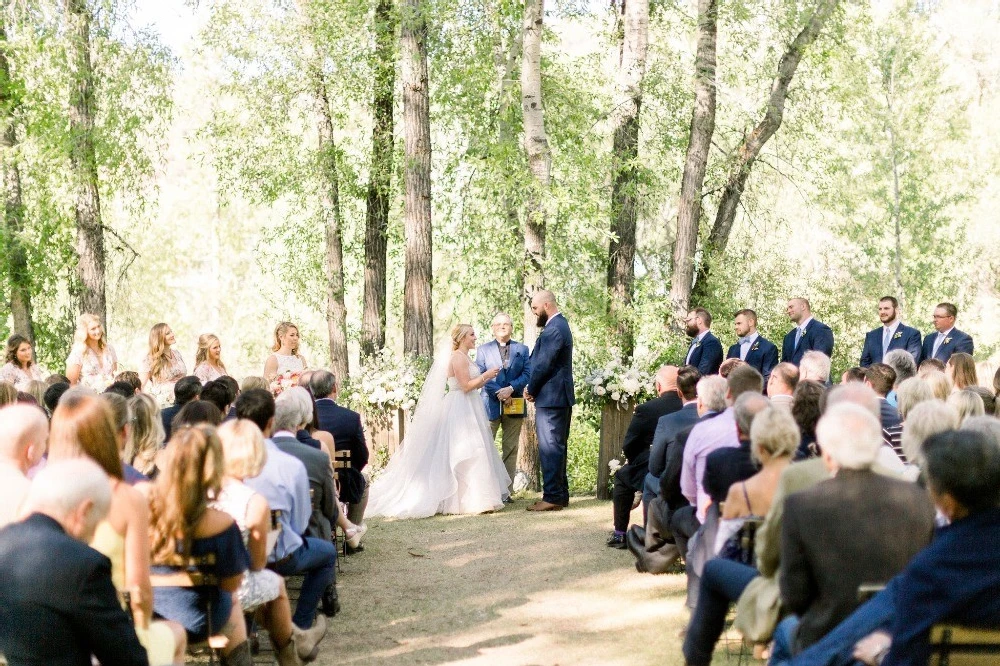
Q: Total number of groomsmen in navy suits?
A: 5